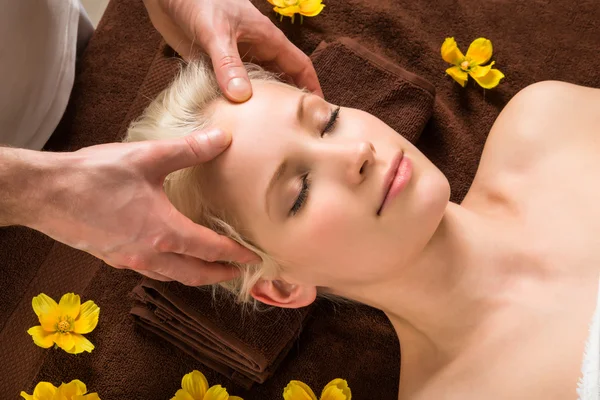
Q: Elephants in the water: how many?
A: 0